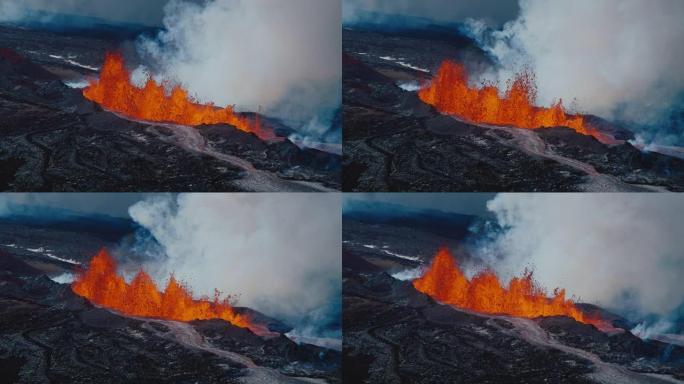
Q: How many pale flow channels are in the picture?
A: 4